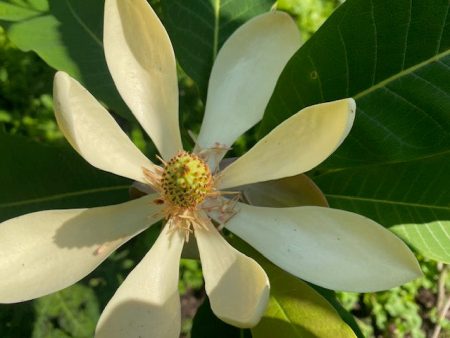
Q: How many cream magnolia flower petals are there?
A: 8